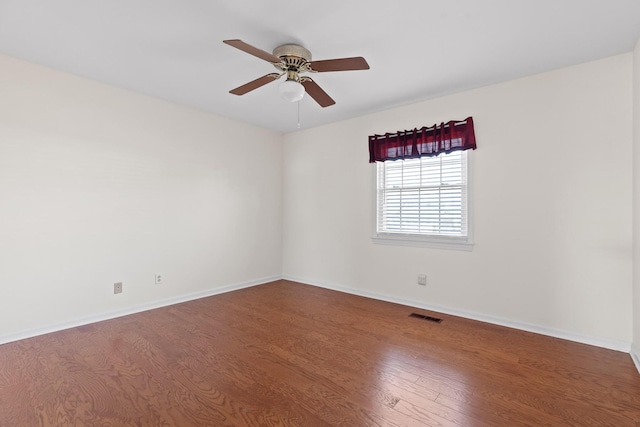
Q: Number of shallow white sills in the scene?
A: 1